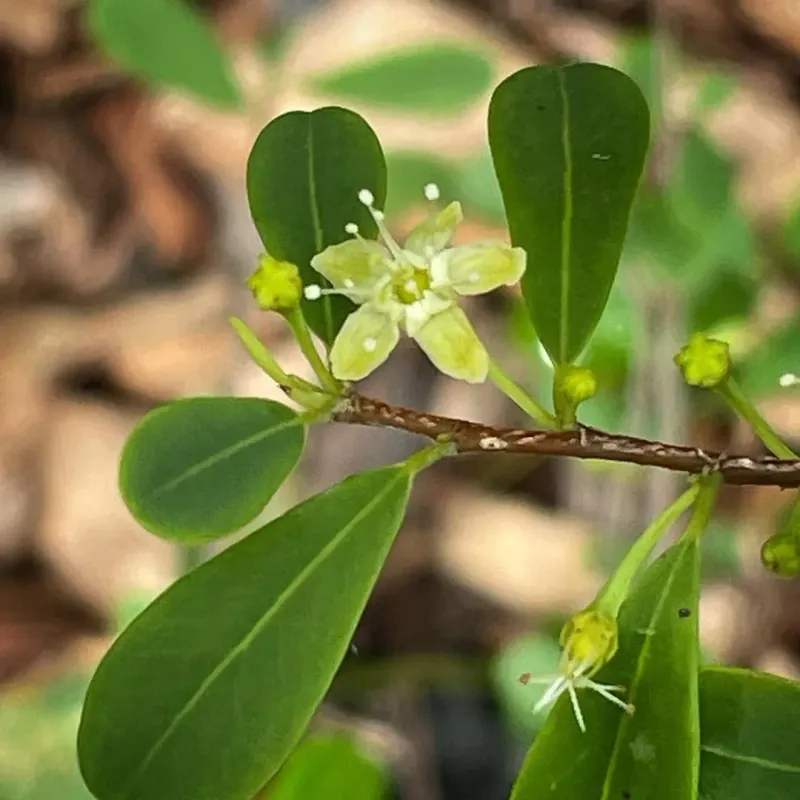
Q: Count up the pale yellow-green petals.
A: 5